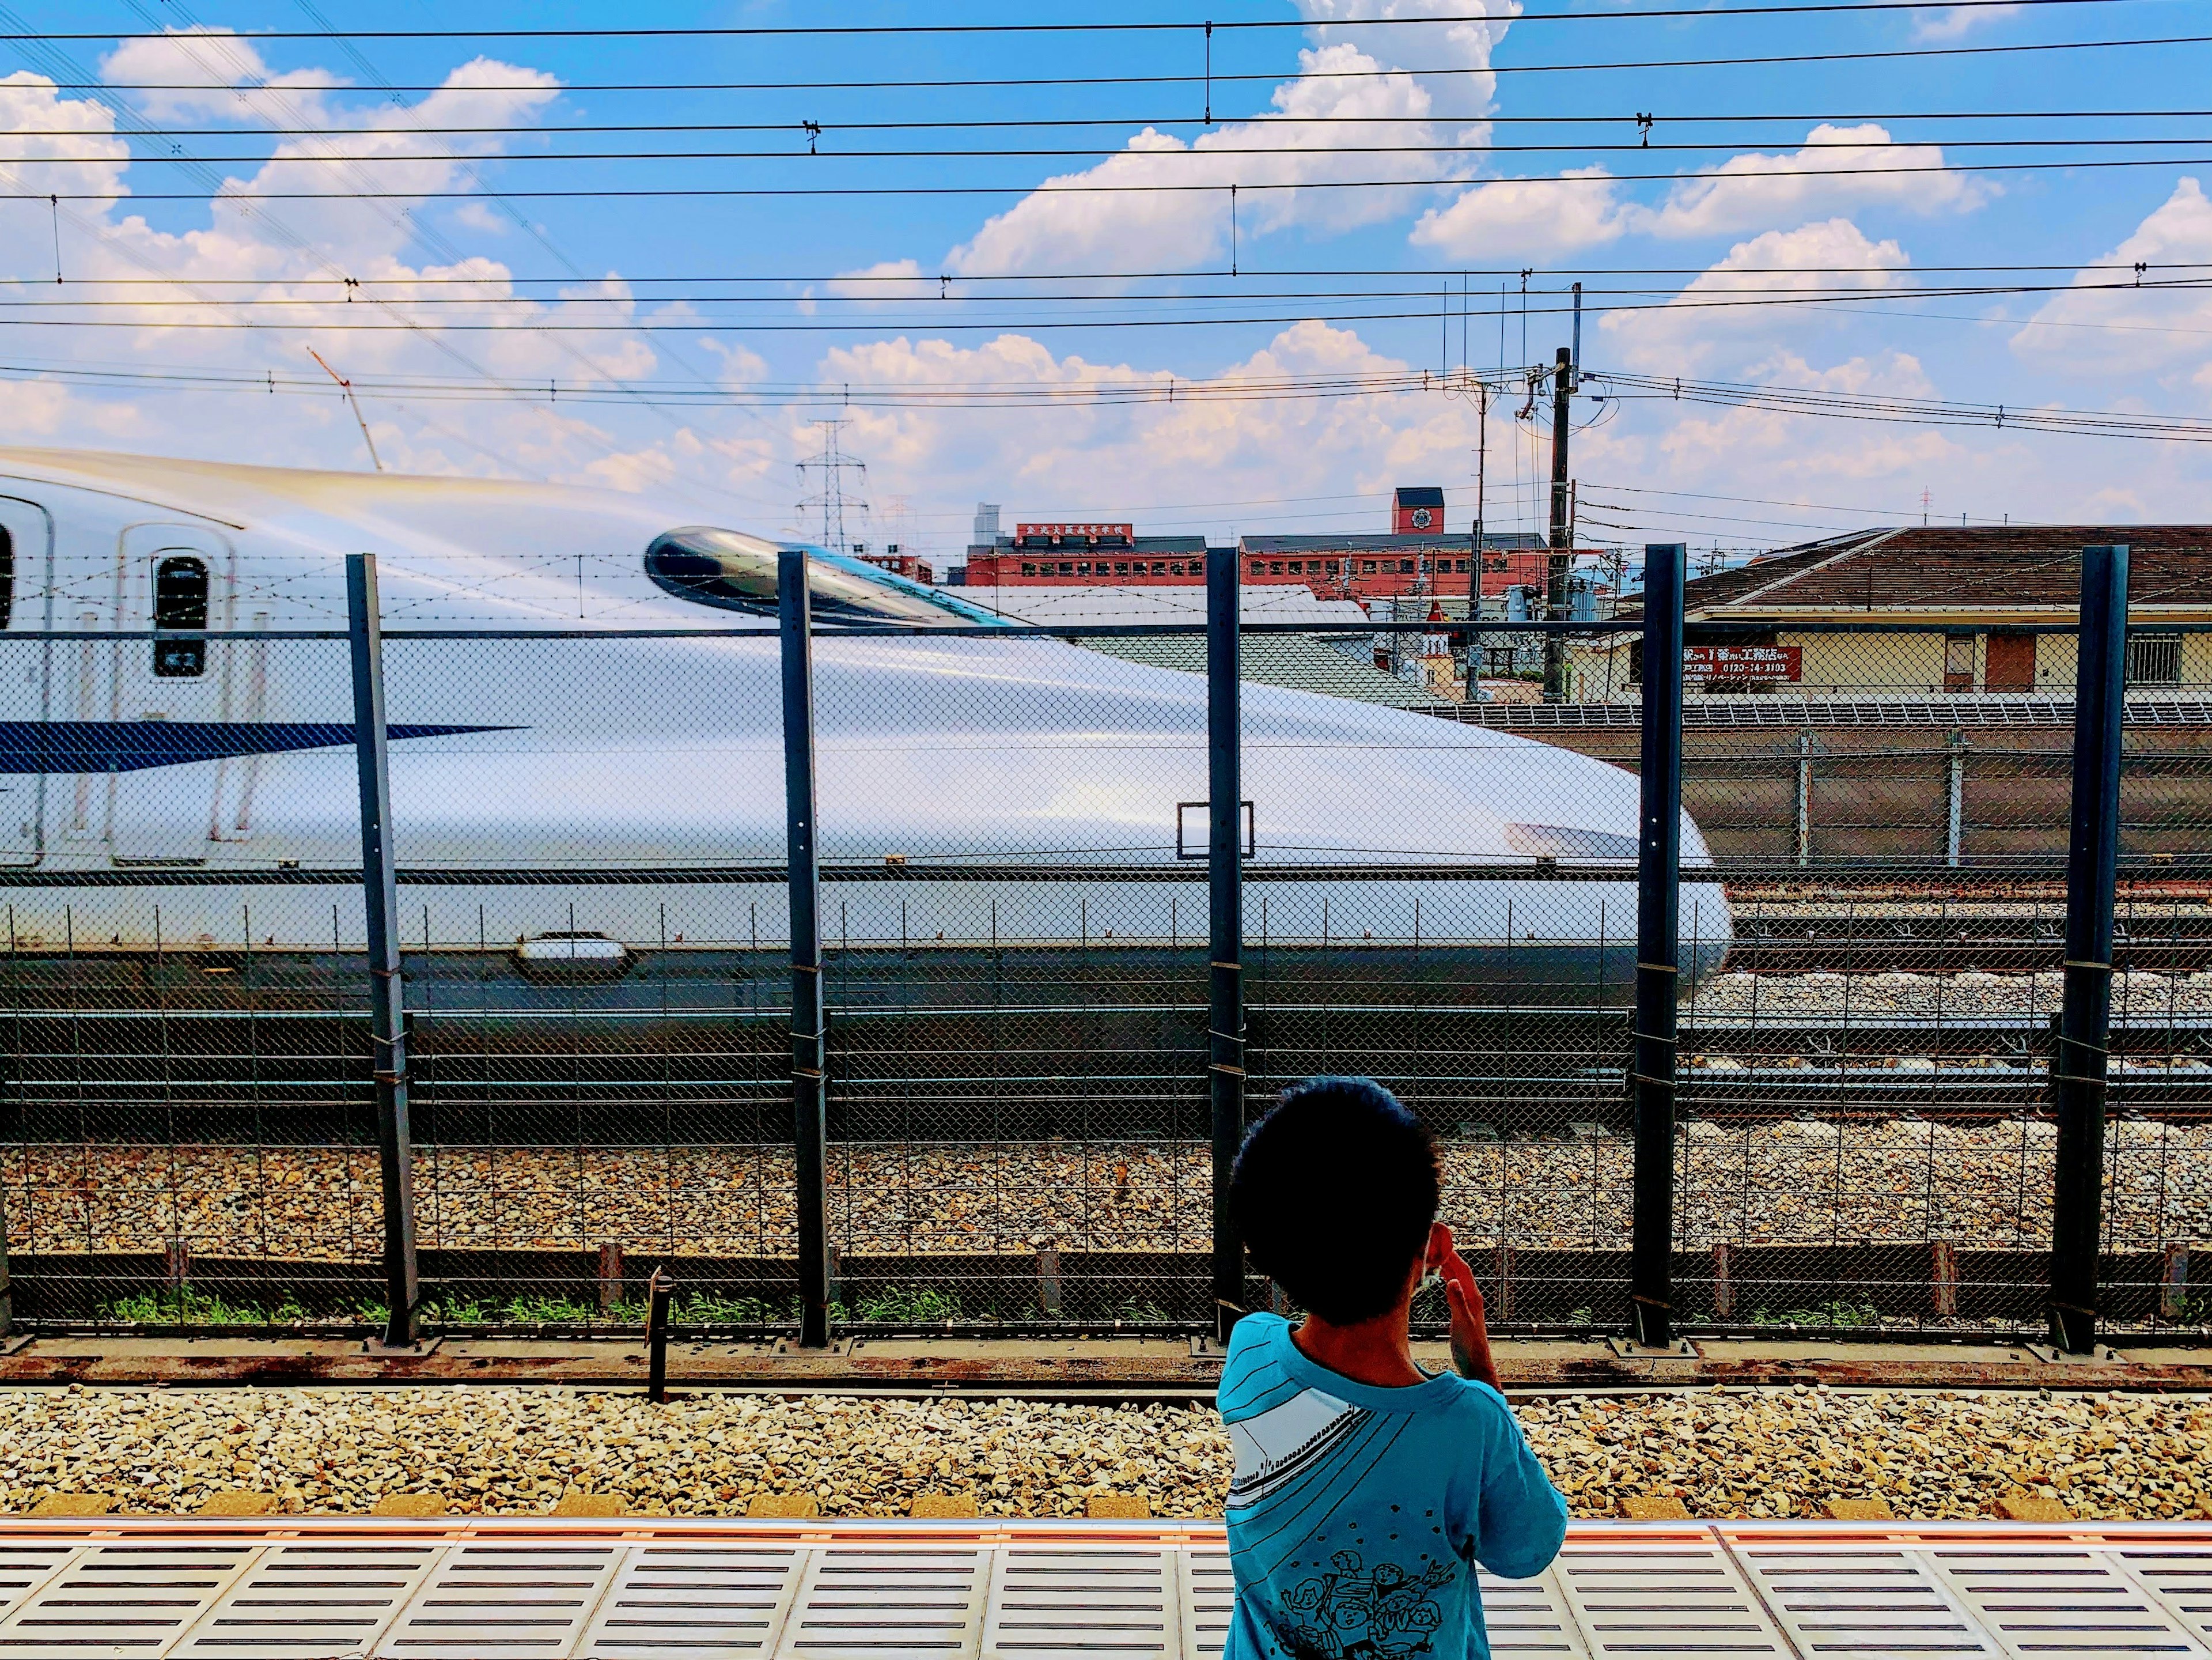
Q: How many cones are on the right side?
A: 0